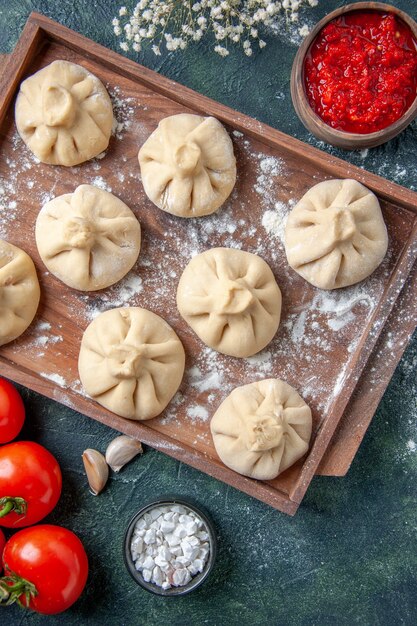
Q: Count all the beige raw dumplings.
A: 8